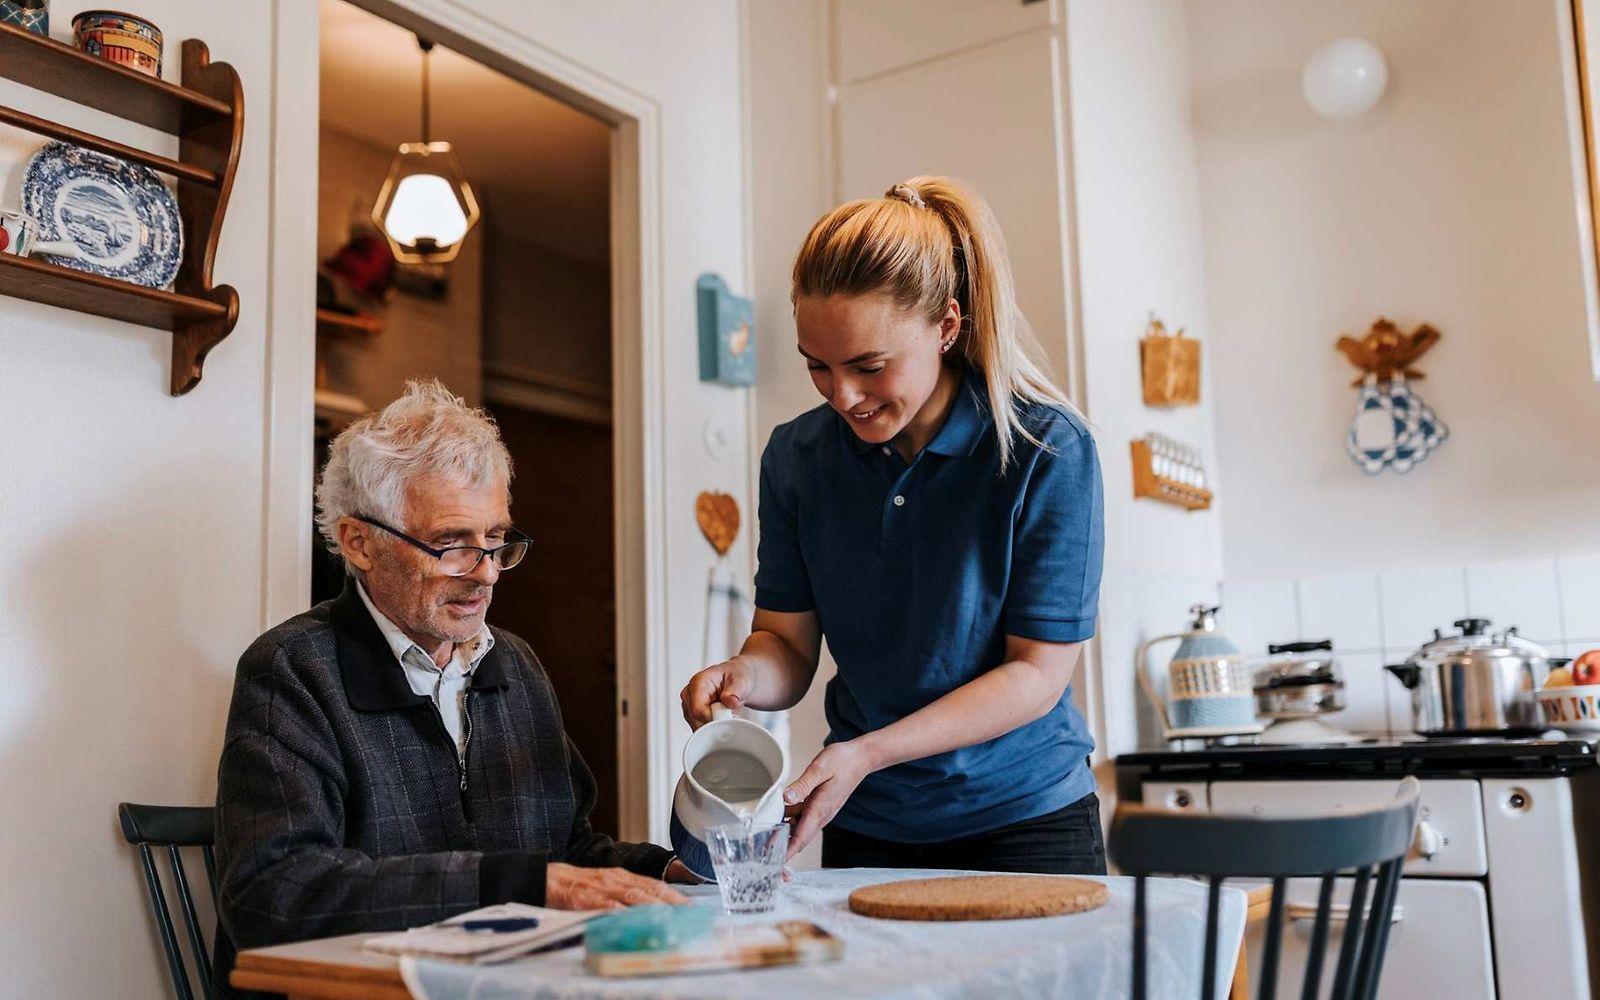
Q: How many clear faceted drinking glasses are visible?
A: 1